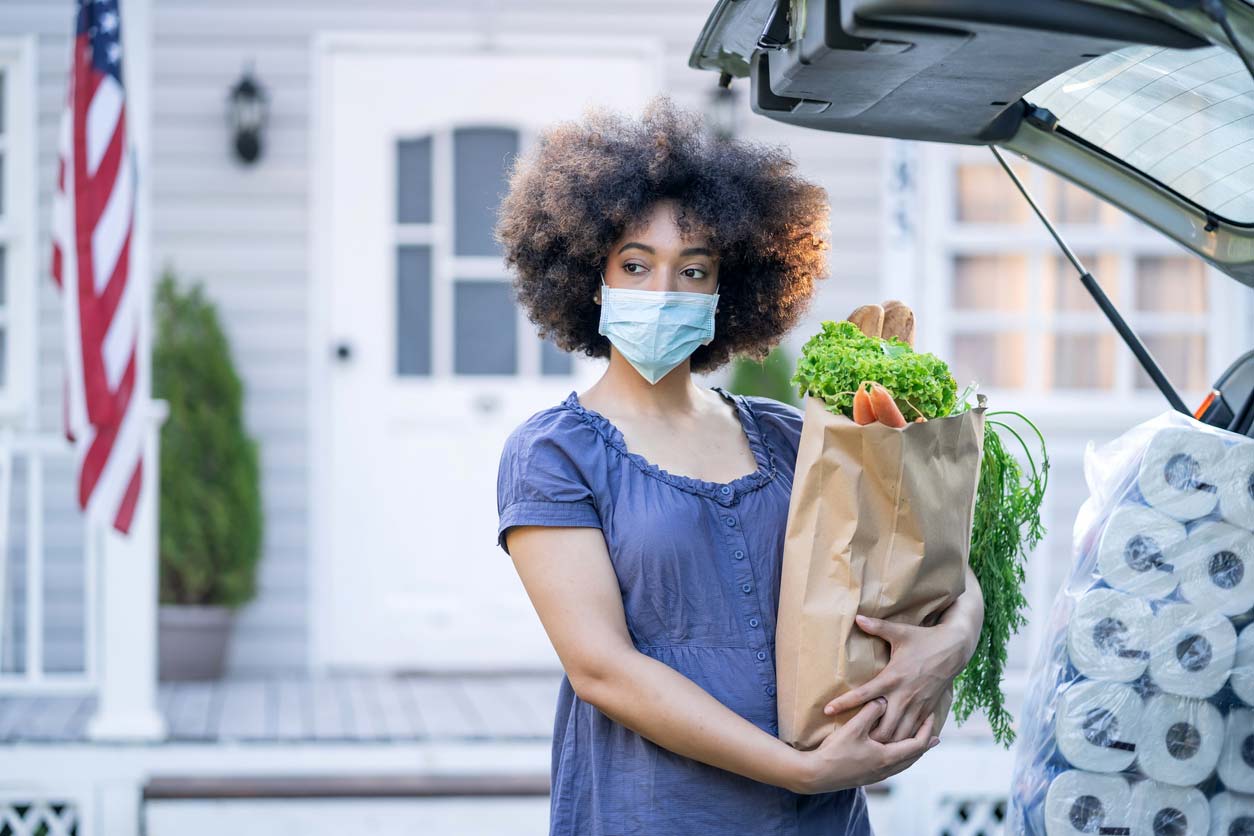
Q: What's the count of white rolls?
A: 13